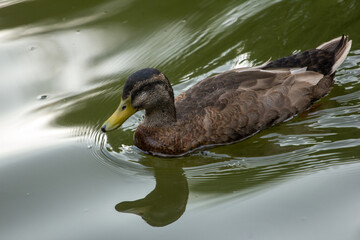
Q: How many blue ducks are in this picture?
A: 0